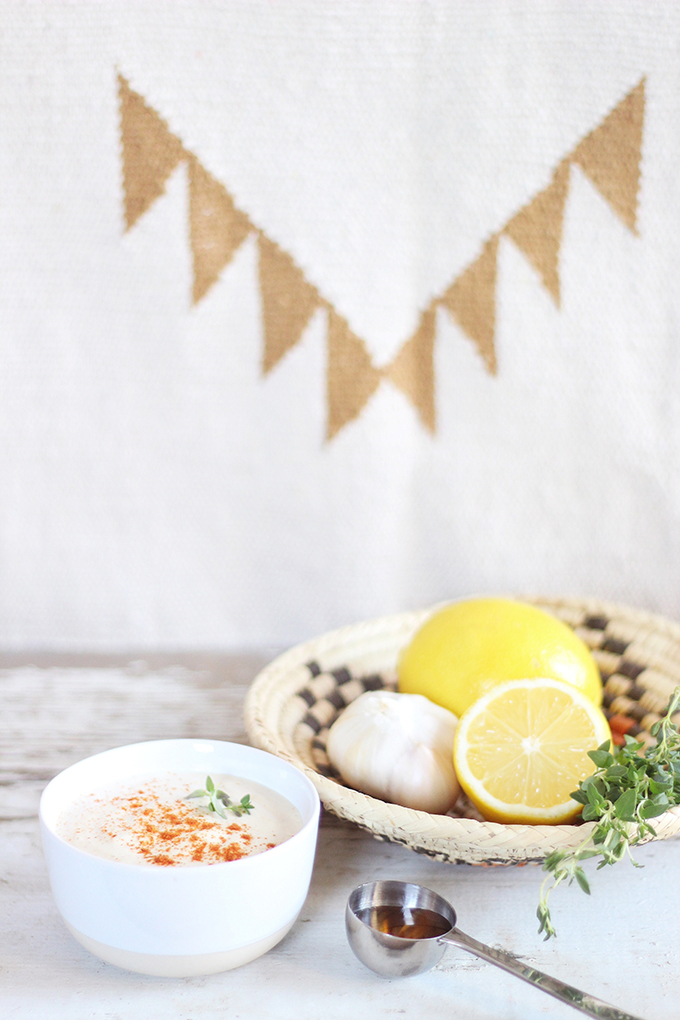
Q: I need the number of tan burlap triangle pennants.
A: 8